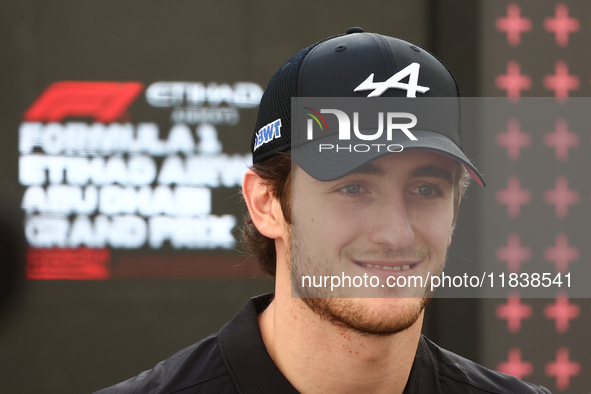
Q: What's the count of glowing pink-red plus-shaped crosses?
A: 14